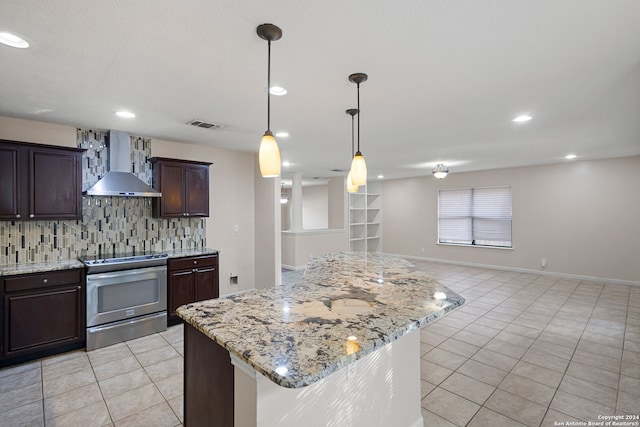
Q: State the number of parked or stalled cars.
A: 0